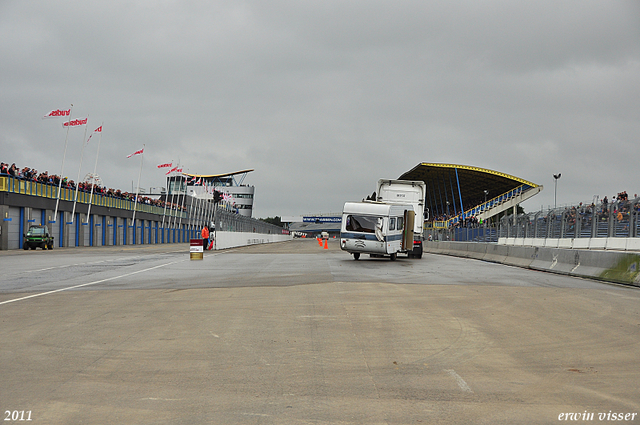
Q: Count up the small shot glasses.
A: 0